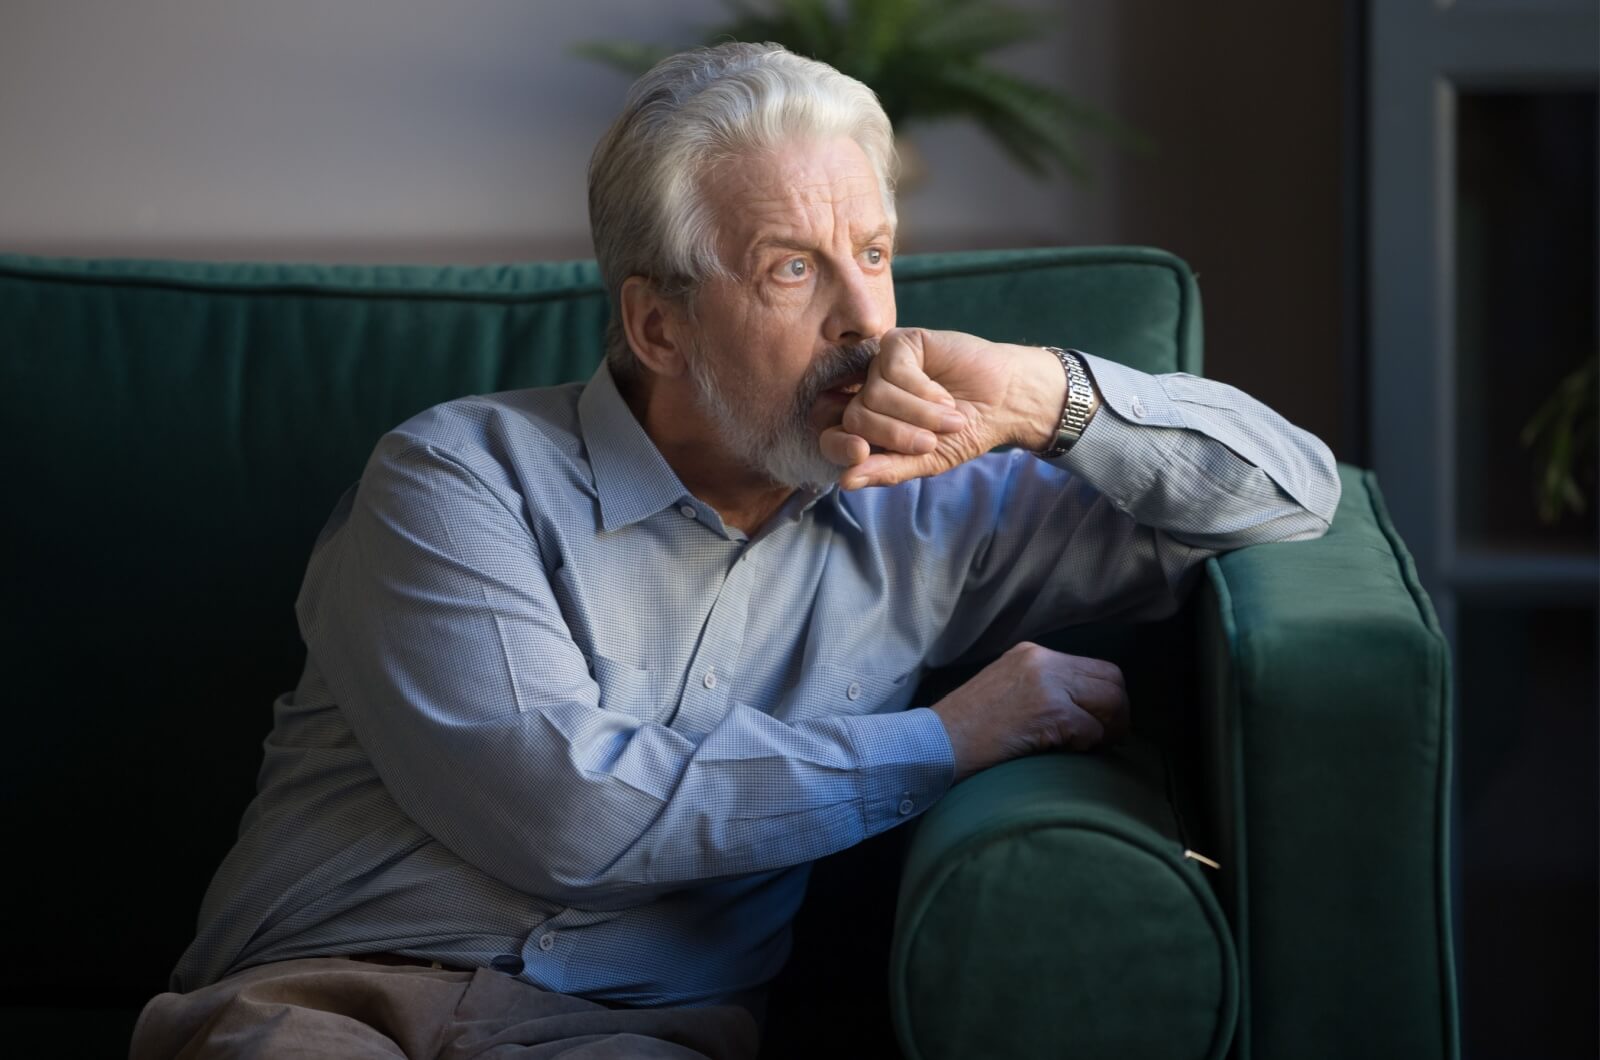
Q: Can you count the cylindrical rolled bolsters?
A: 1